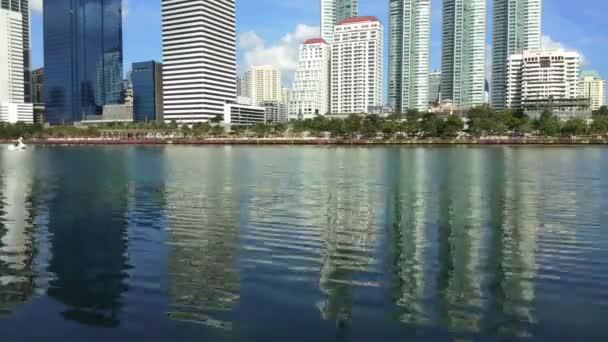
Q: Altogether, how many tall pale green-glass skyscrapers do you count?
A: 4